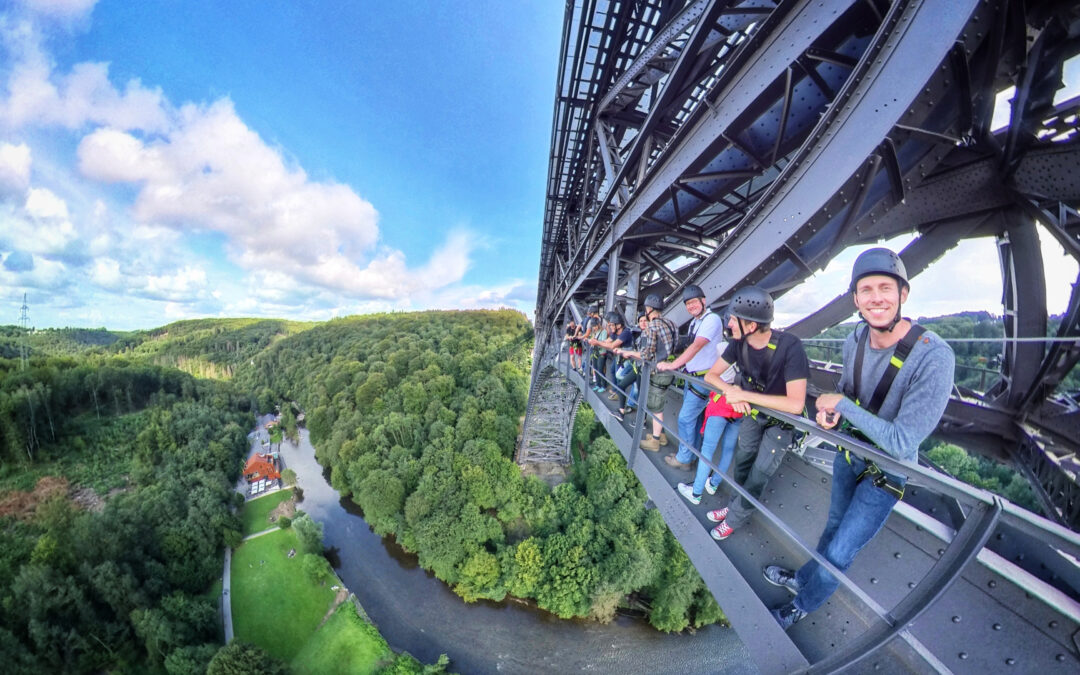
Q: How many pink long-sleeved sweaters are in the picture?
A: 0